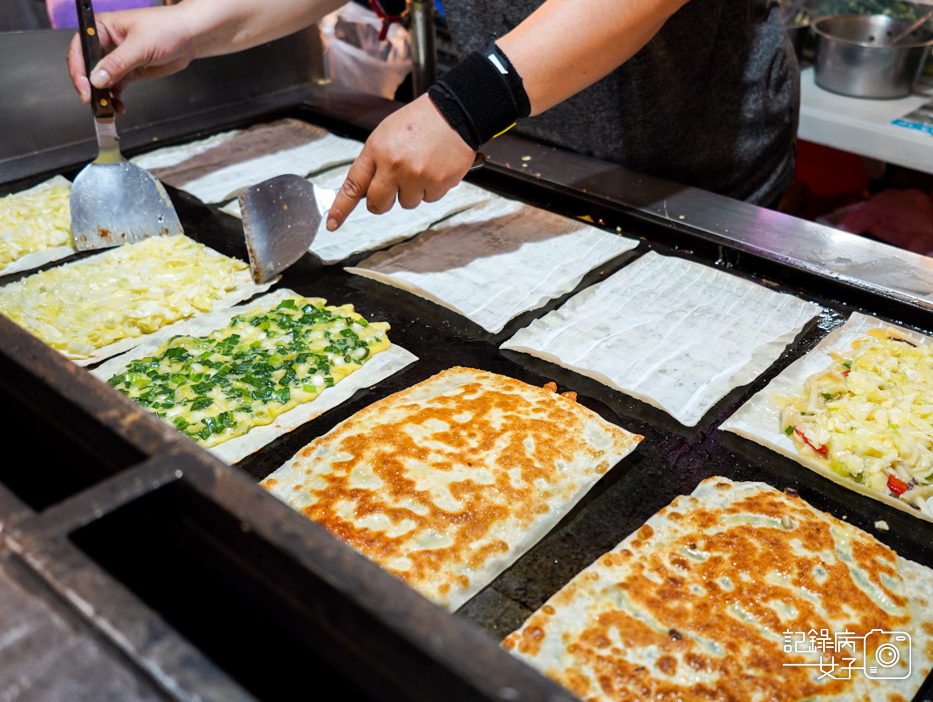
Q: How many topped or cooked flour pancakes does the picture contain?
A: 6